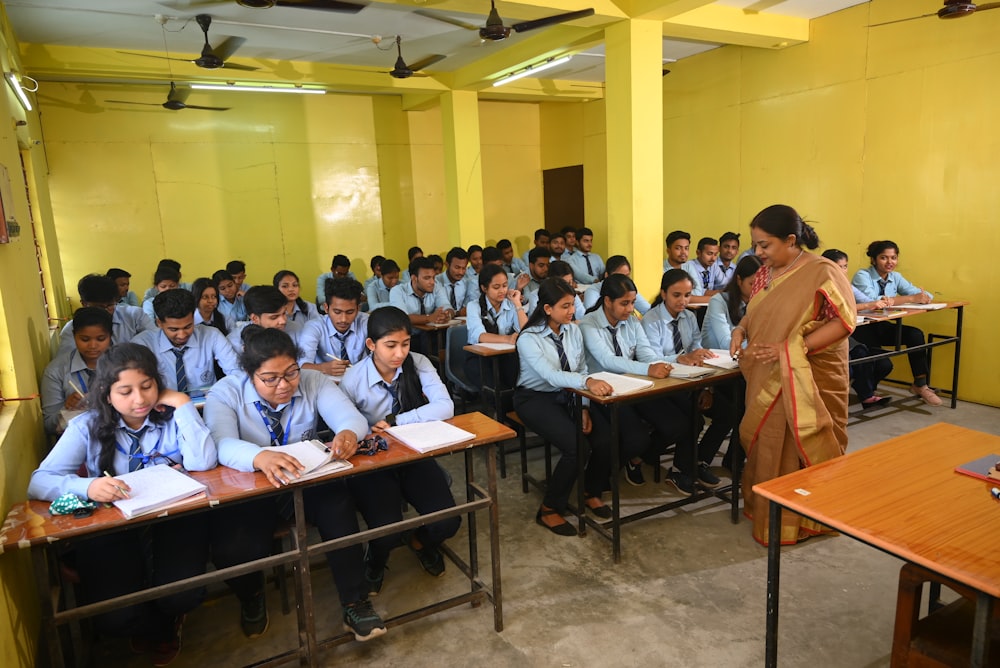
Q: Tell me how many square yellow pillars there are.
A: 2